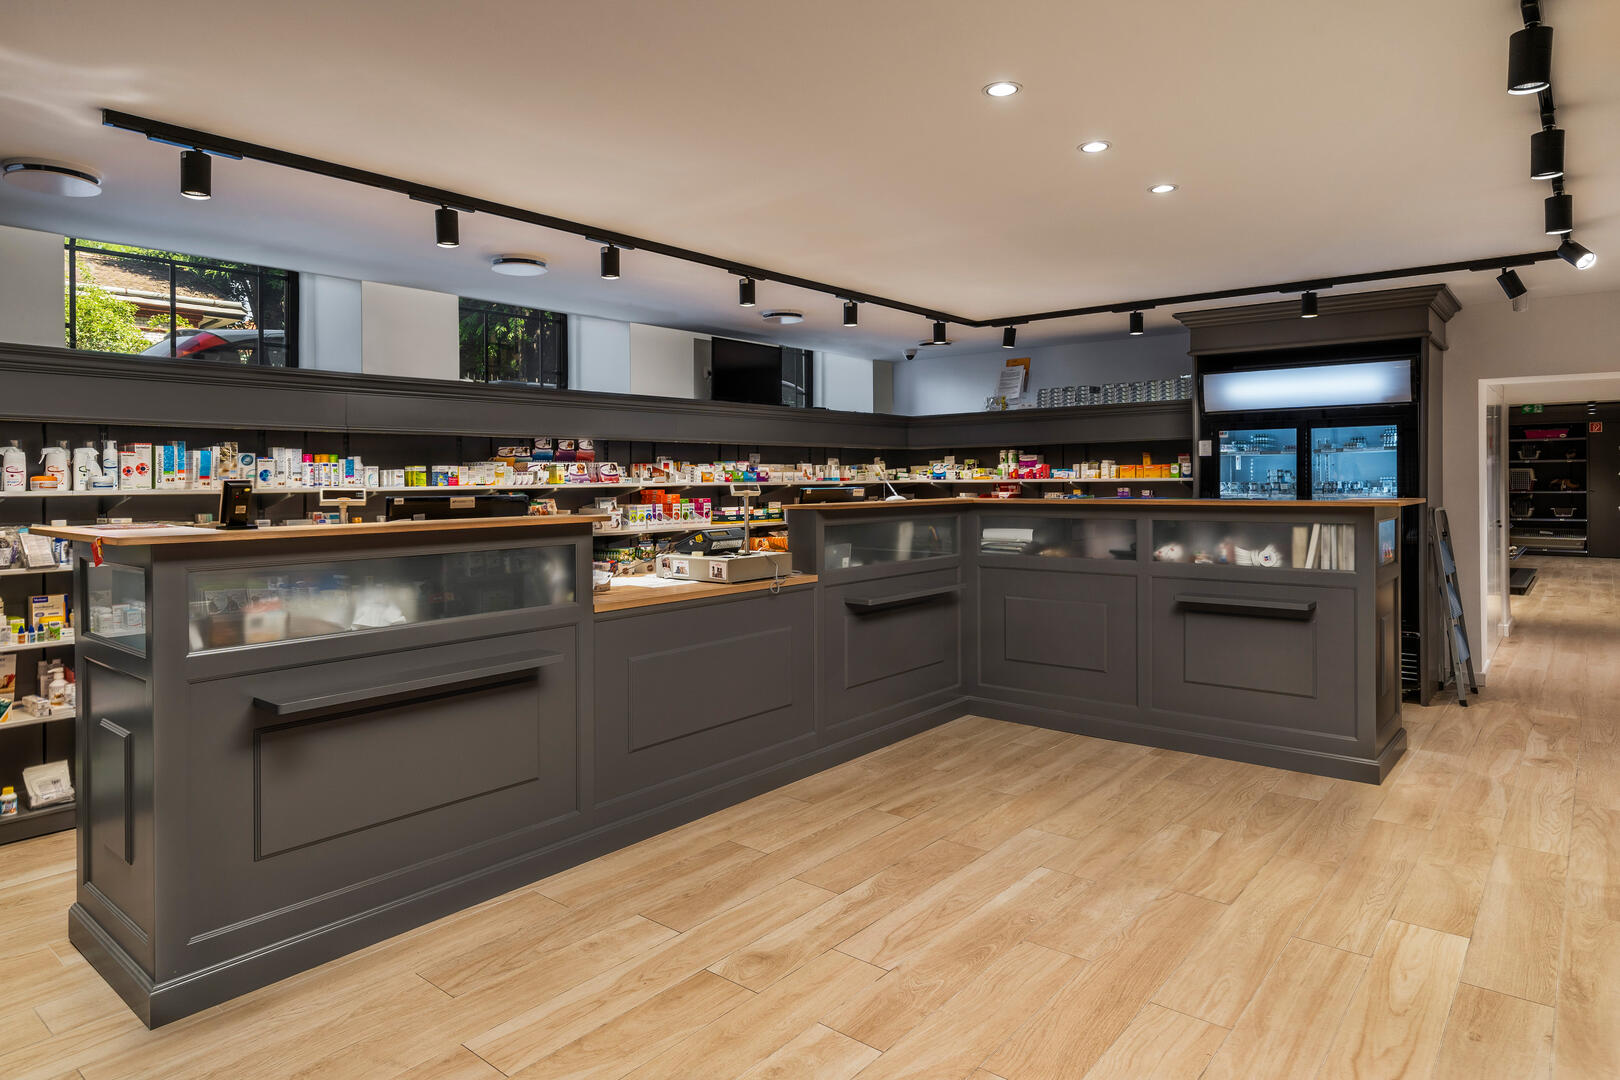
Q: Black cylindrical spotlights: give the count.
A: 14